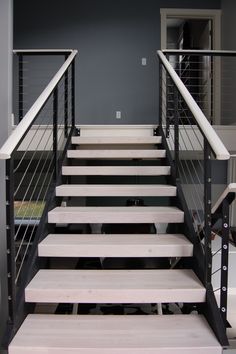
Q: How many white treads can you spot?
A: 8